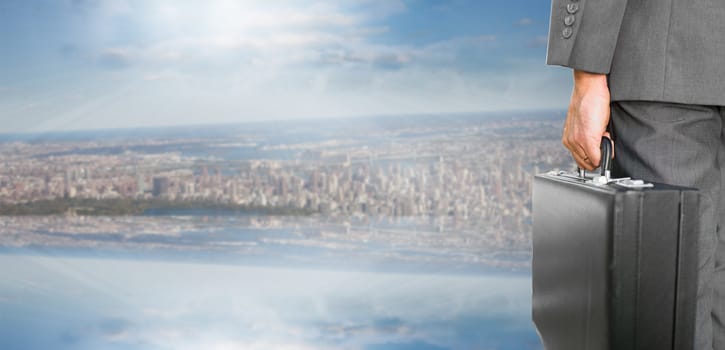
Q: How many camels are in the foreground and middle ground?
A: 0